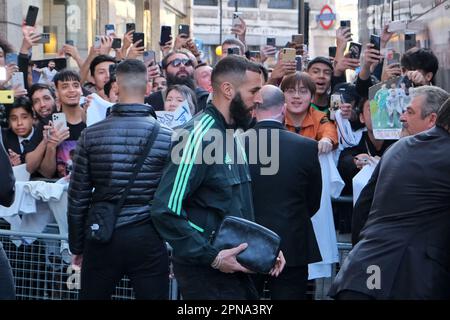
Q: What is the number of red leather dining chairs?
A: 0